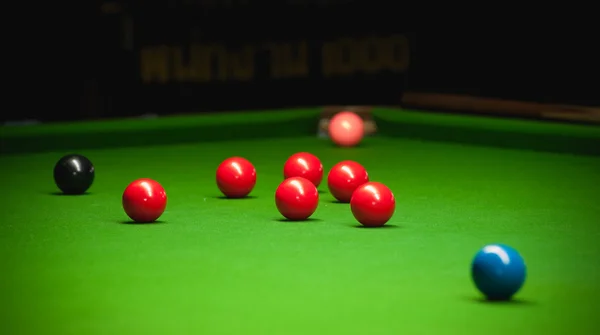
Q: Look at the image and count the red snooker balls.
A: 6